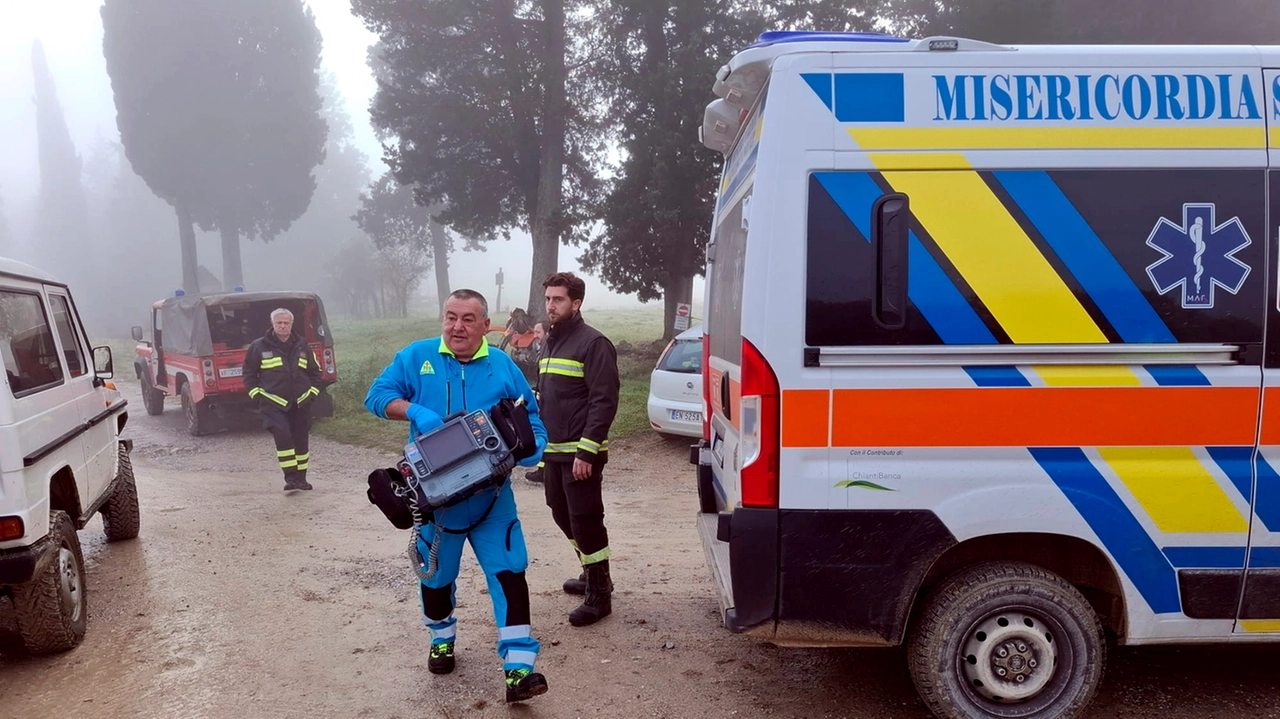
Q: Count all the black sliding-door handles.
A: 1